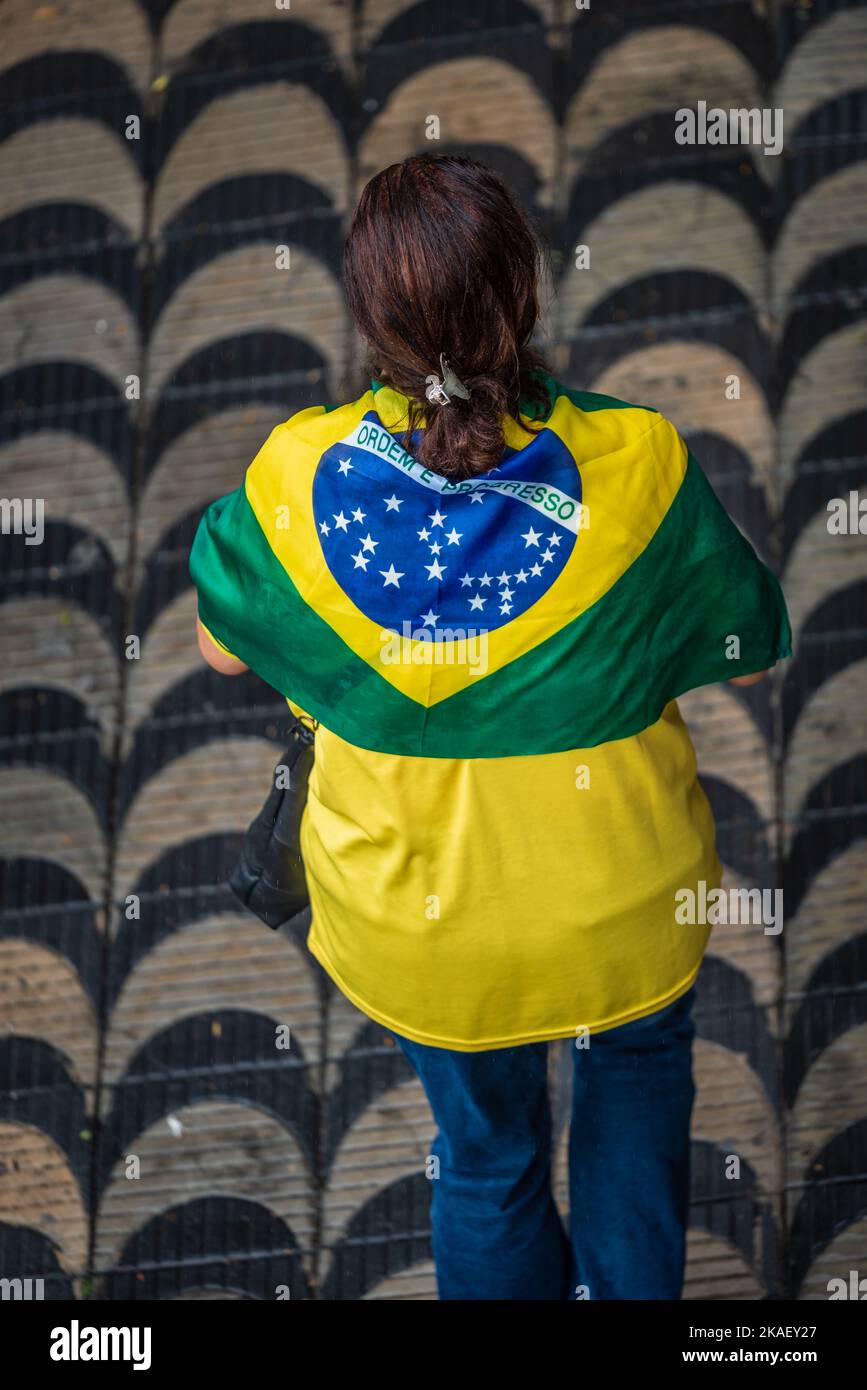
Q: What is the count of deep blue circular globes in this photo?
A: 1